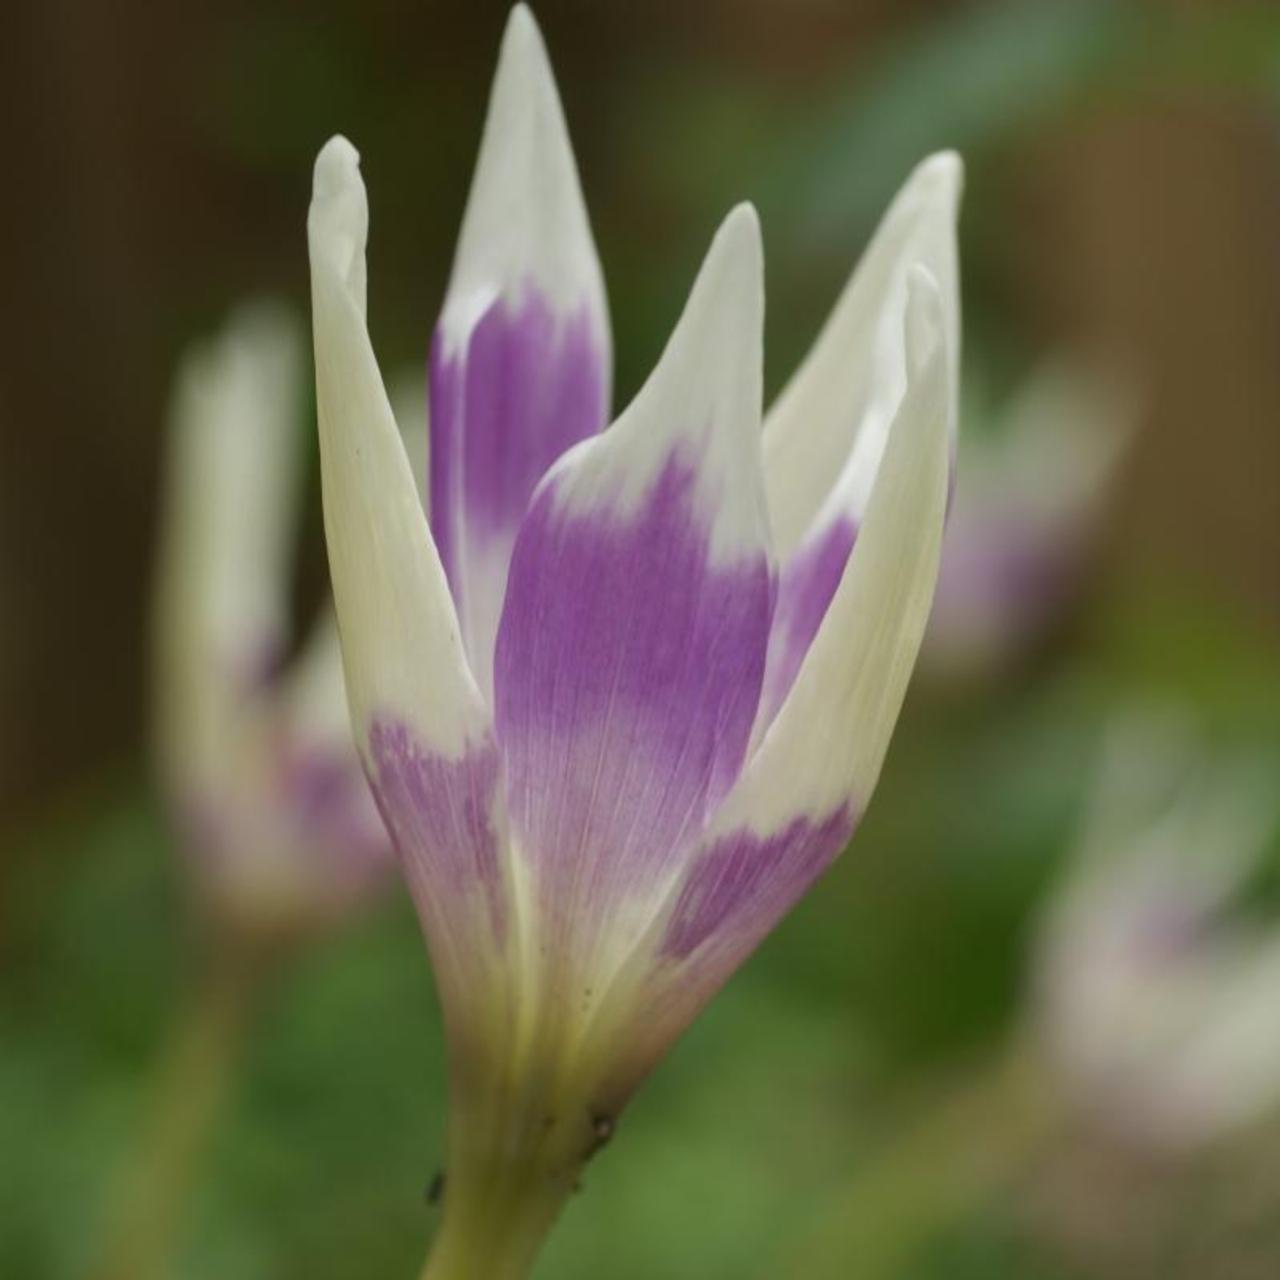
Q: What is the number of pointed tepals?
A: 5